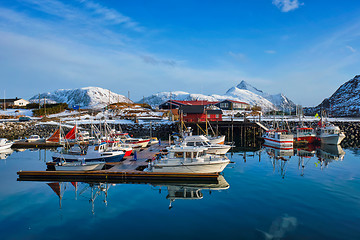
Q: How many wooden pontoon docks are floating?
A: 2